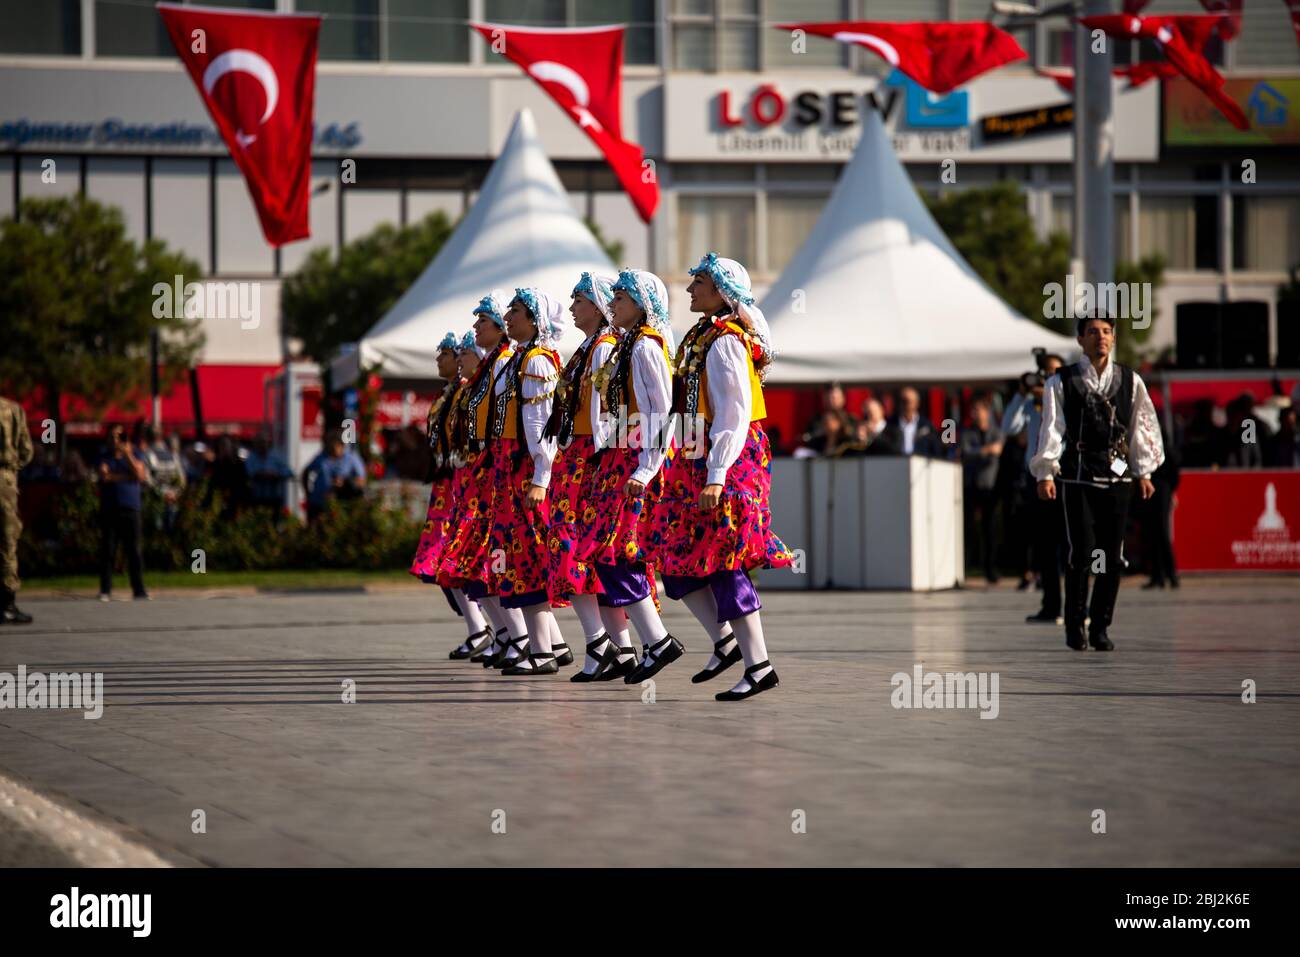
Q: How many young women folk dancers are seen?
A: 7